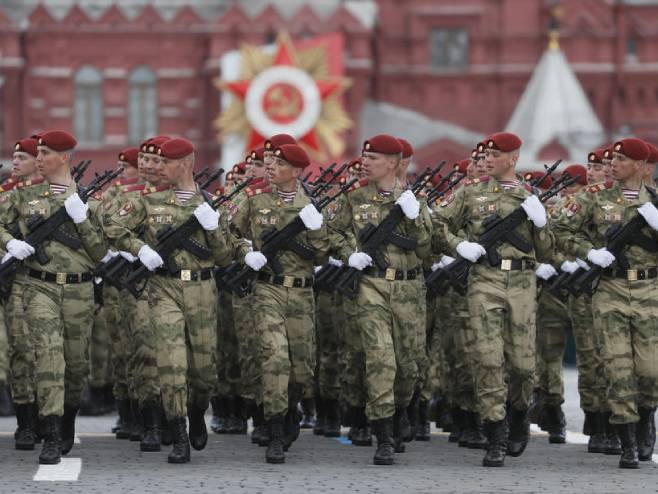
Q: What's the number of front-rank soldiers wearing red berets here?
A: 6